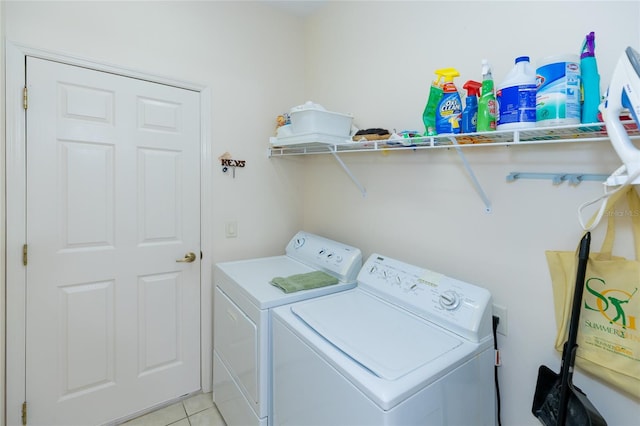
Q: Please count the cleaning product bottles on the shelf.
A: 7